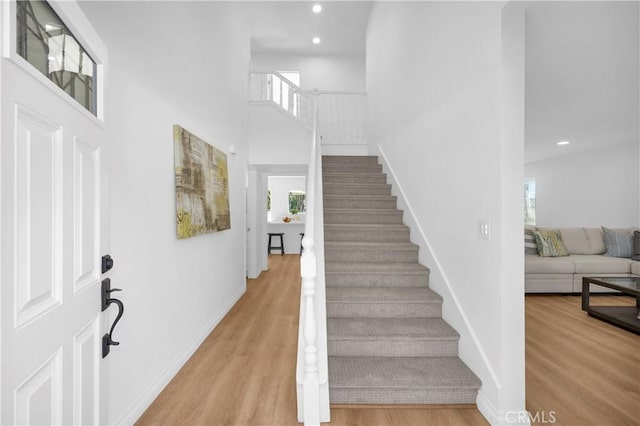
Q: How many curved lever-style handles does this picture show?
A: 1